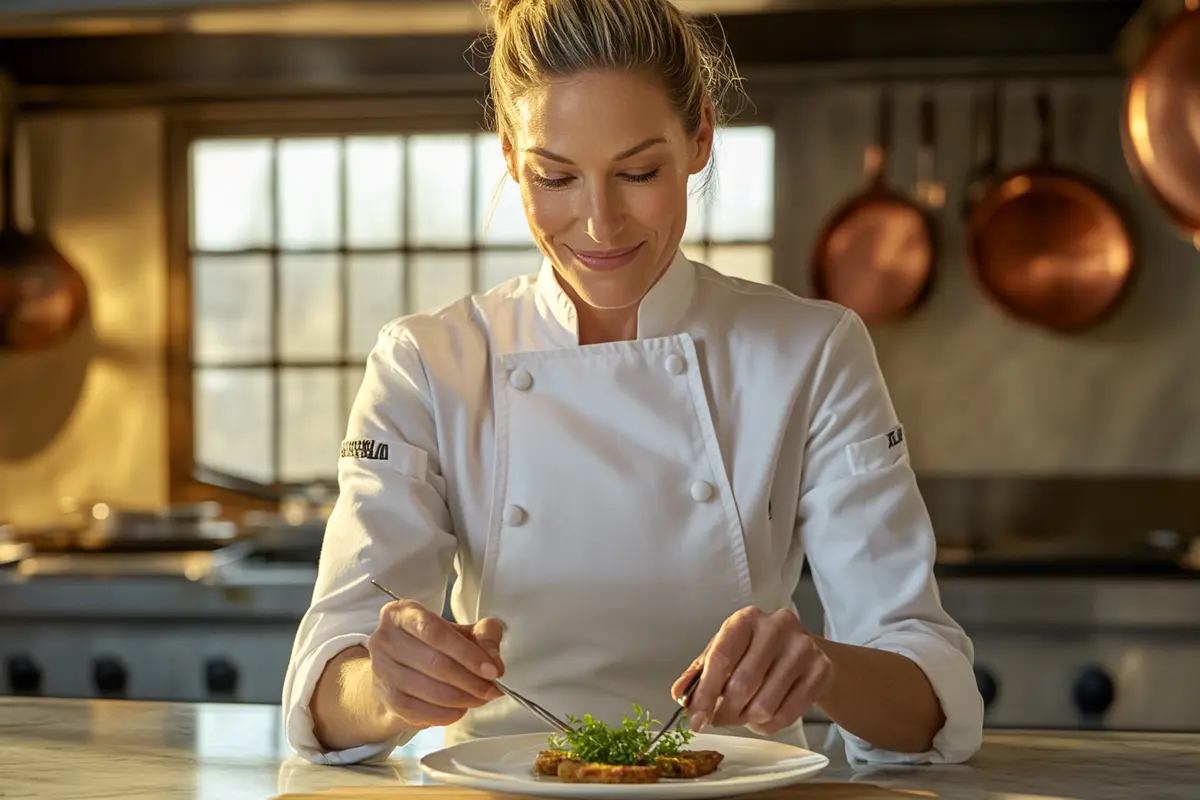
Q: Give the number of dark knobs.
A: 5